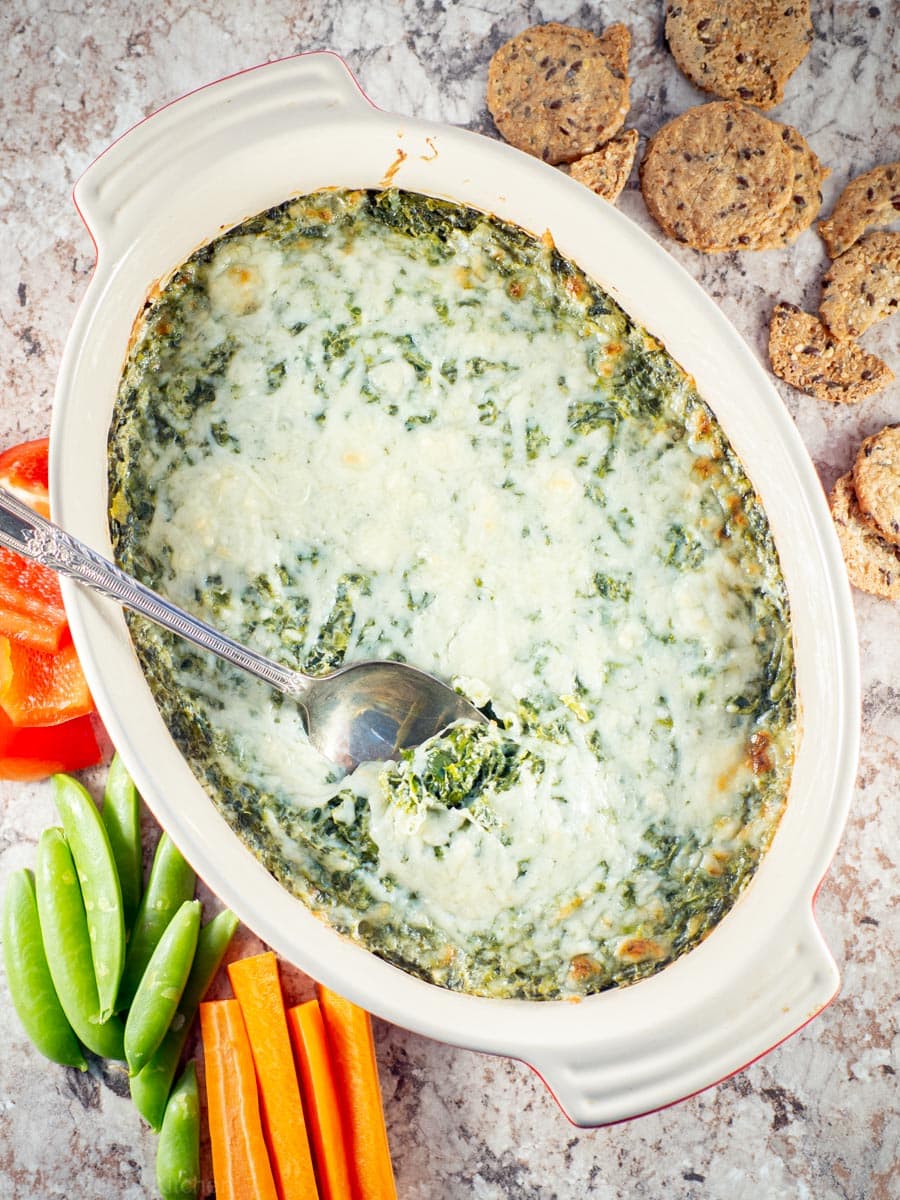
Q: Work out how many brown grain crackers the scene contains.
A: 10